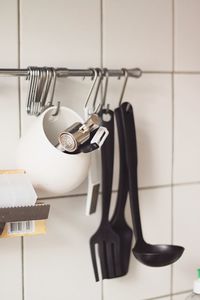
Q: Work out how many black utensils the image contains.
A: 3